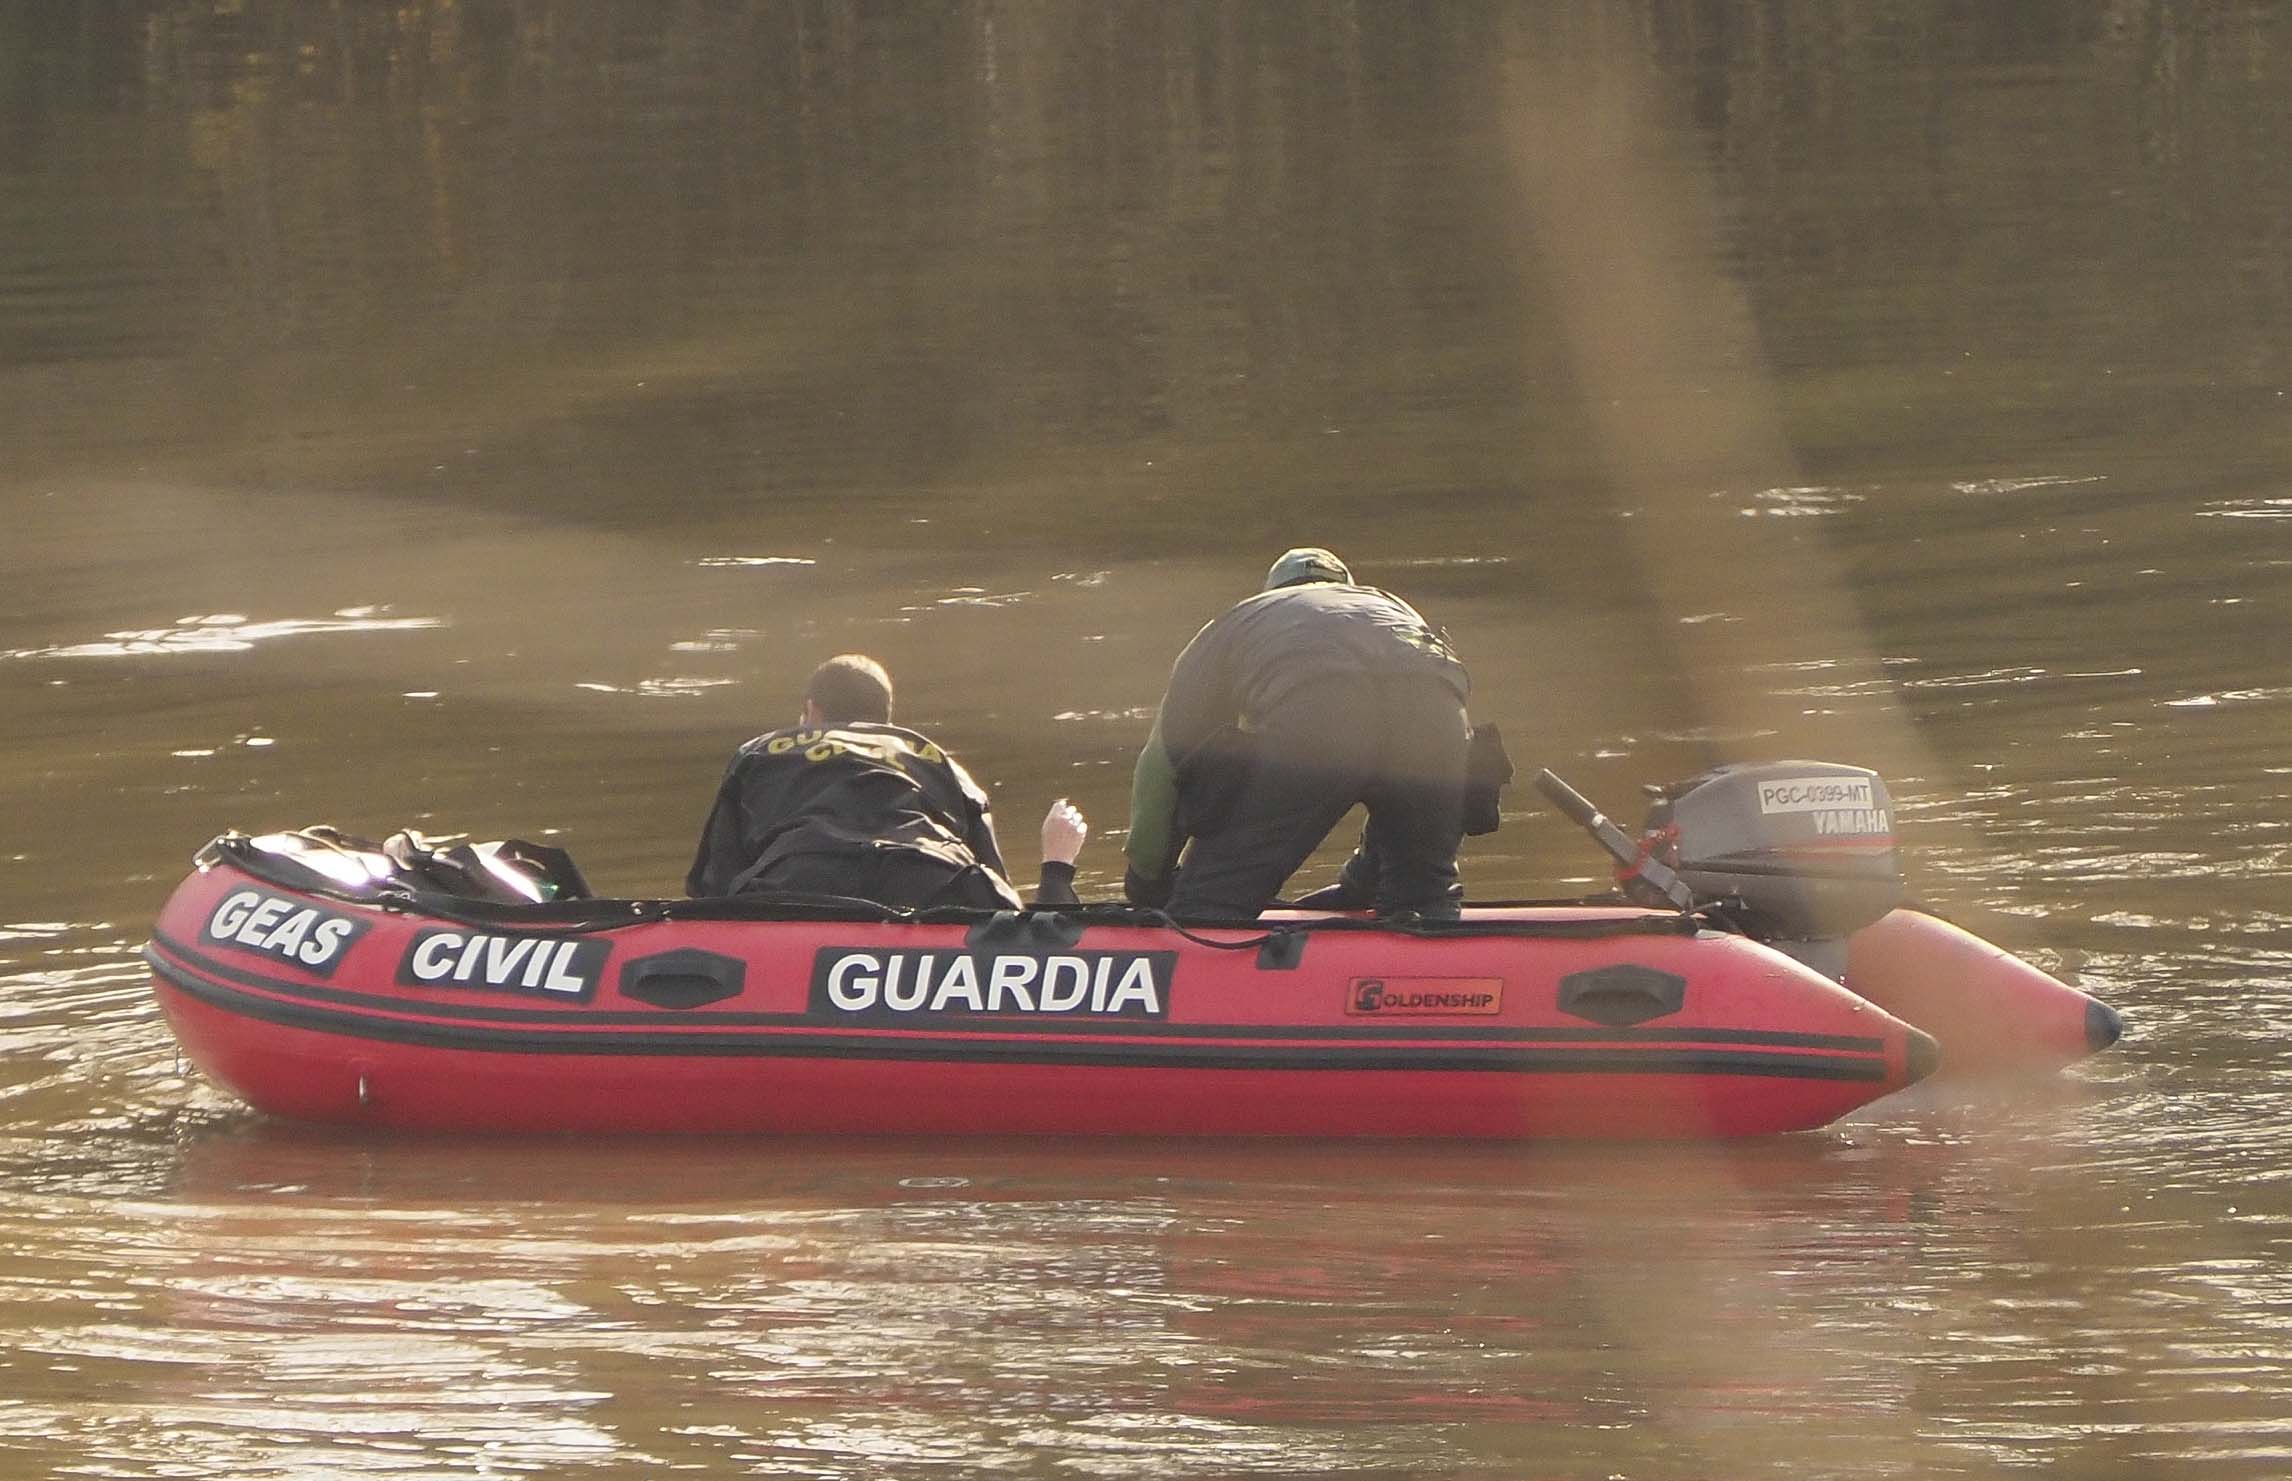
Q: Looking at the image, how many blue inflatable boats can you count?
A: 0